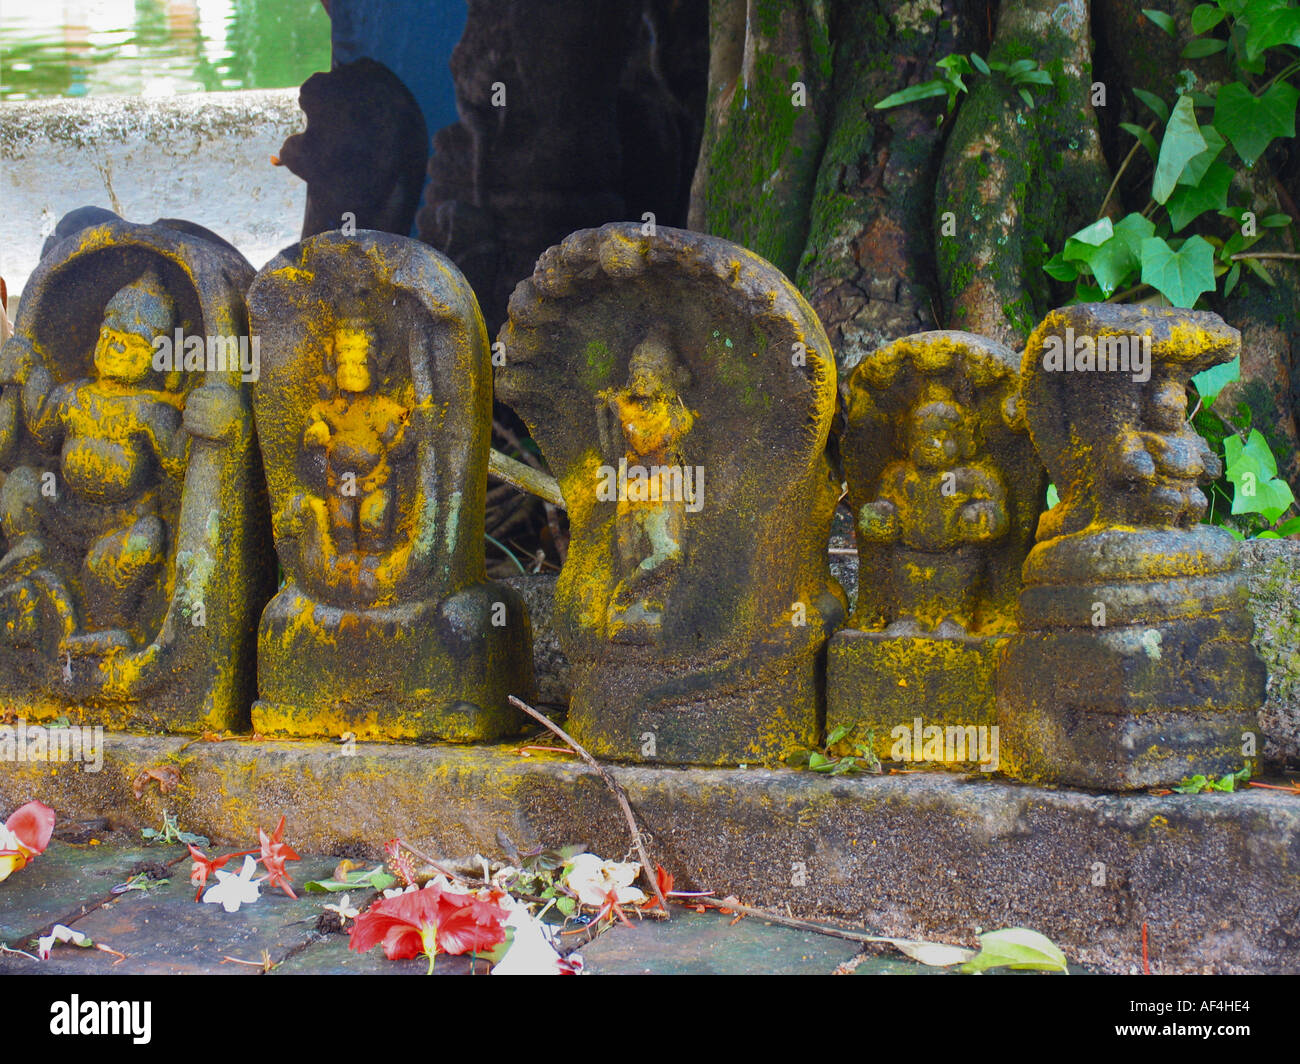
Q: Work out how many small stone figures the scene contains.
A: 5